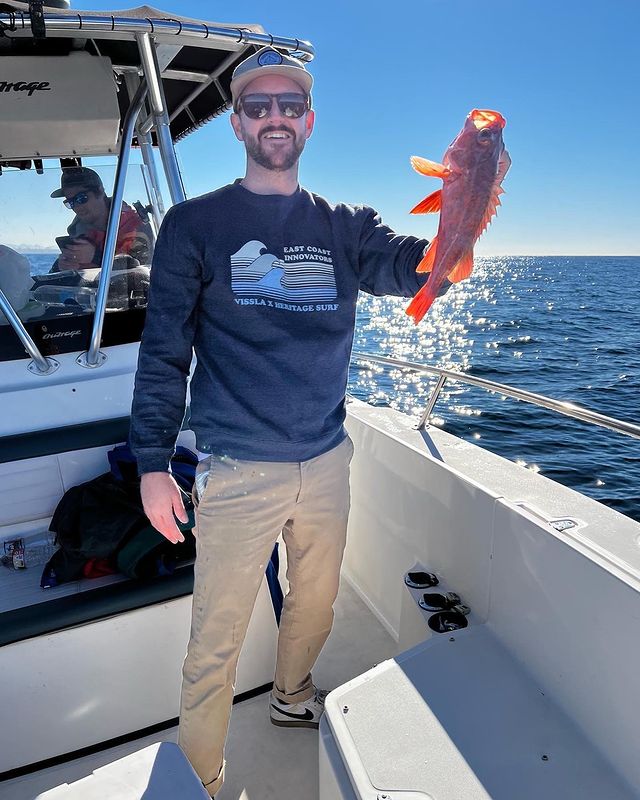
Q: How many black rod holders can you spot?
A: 3